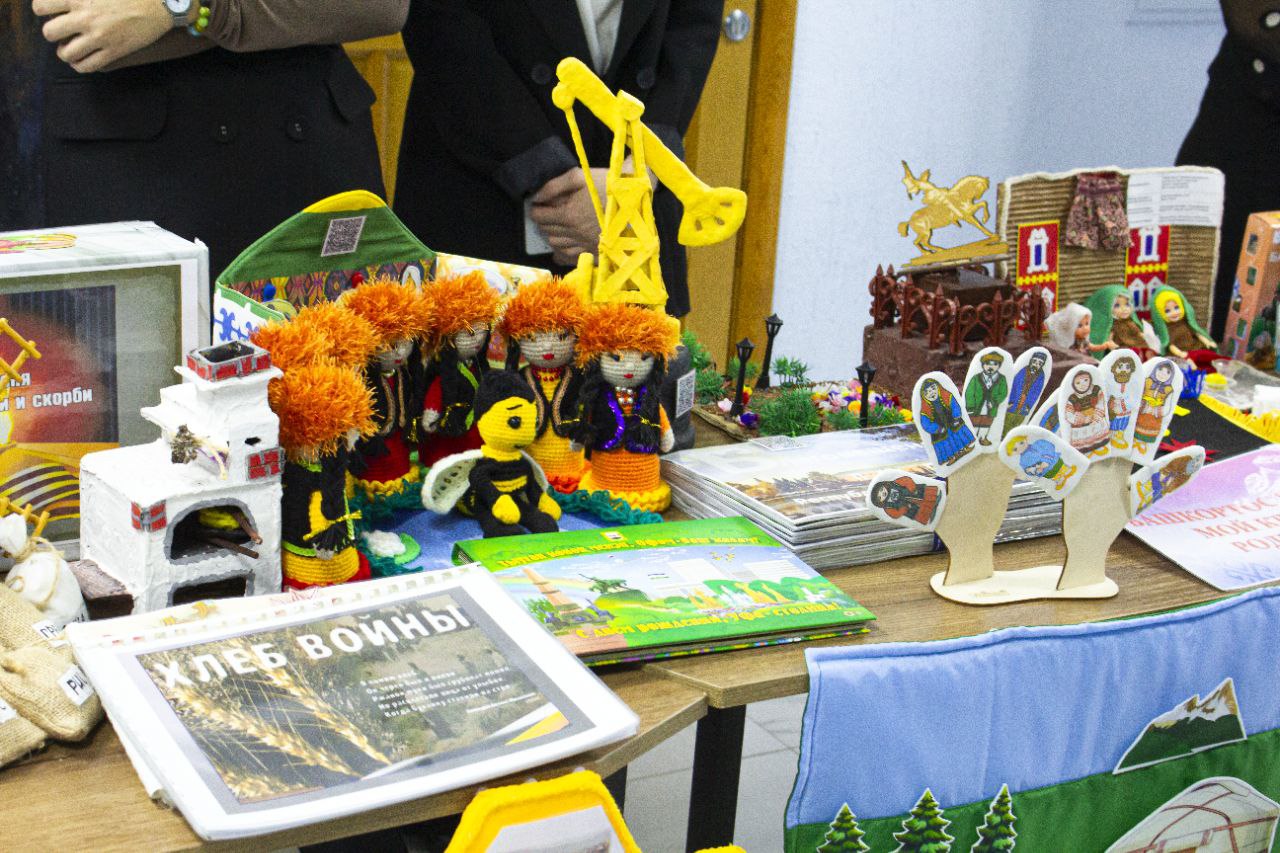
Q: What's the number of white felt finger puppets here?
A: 10